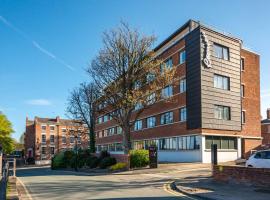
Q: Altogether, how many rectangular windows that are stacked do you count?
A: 3